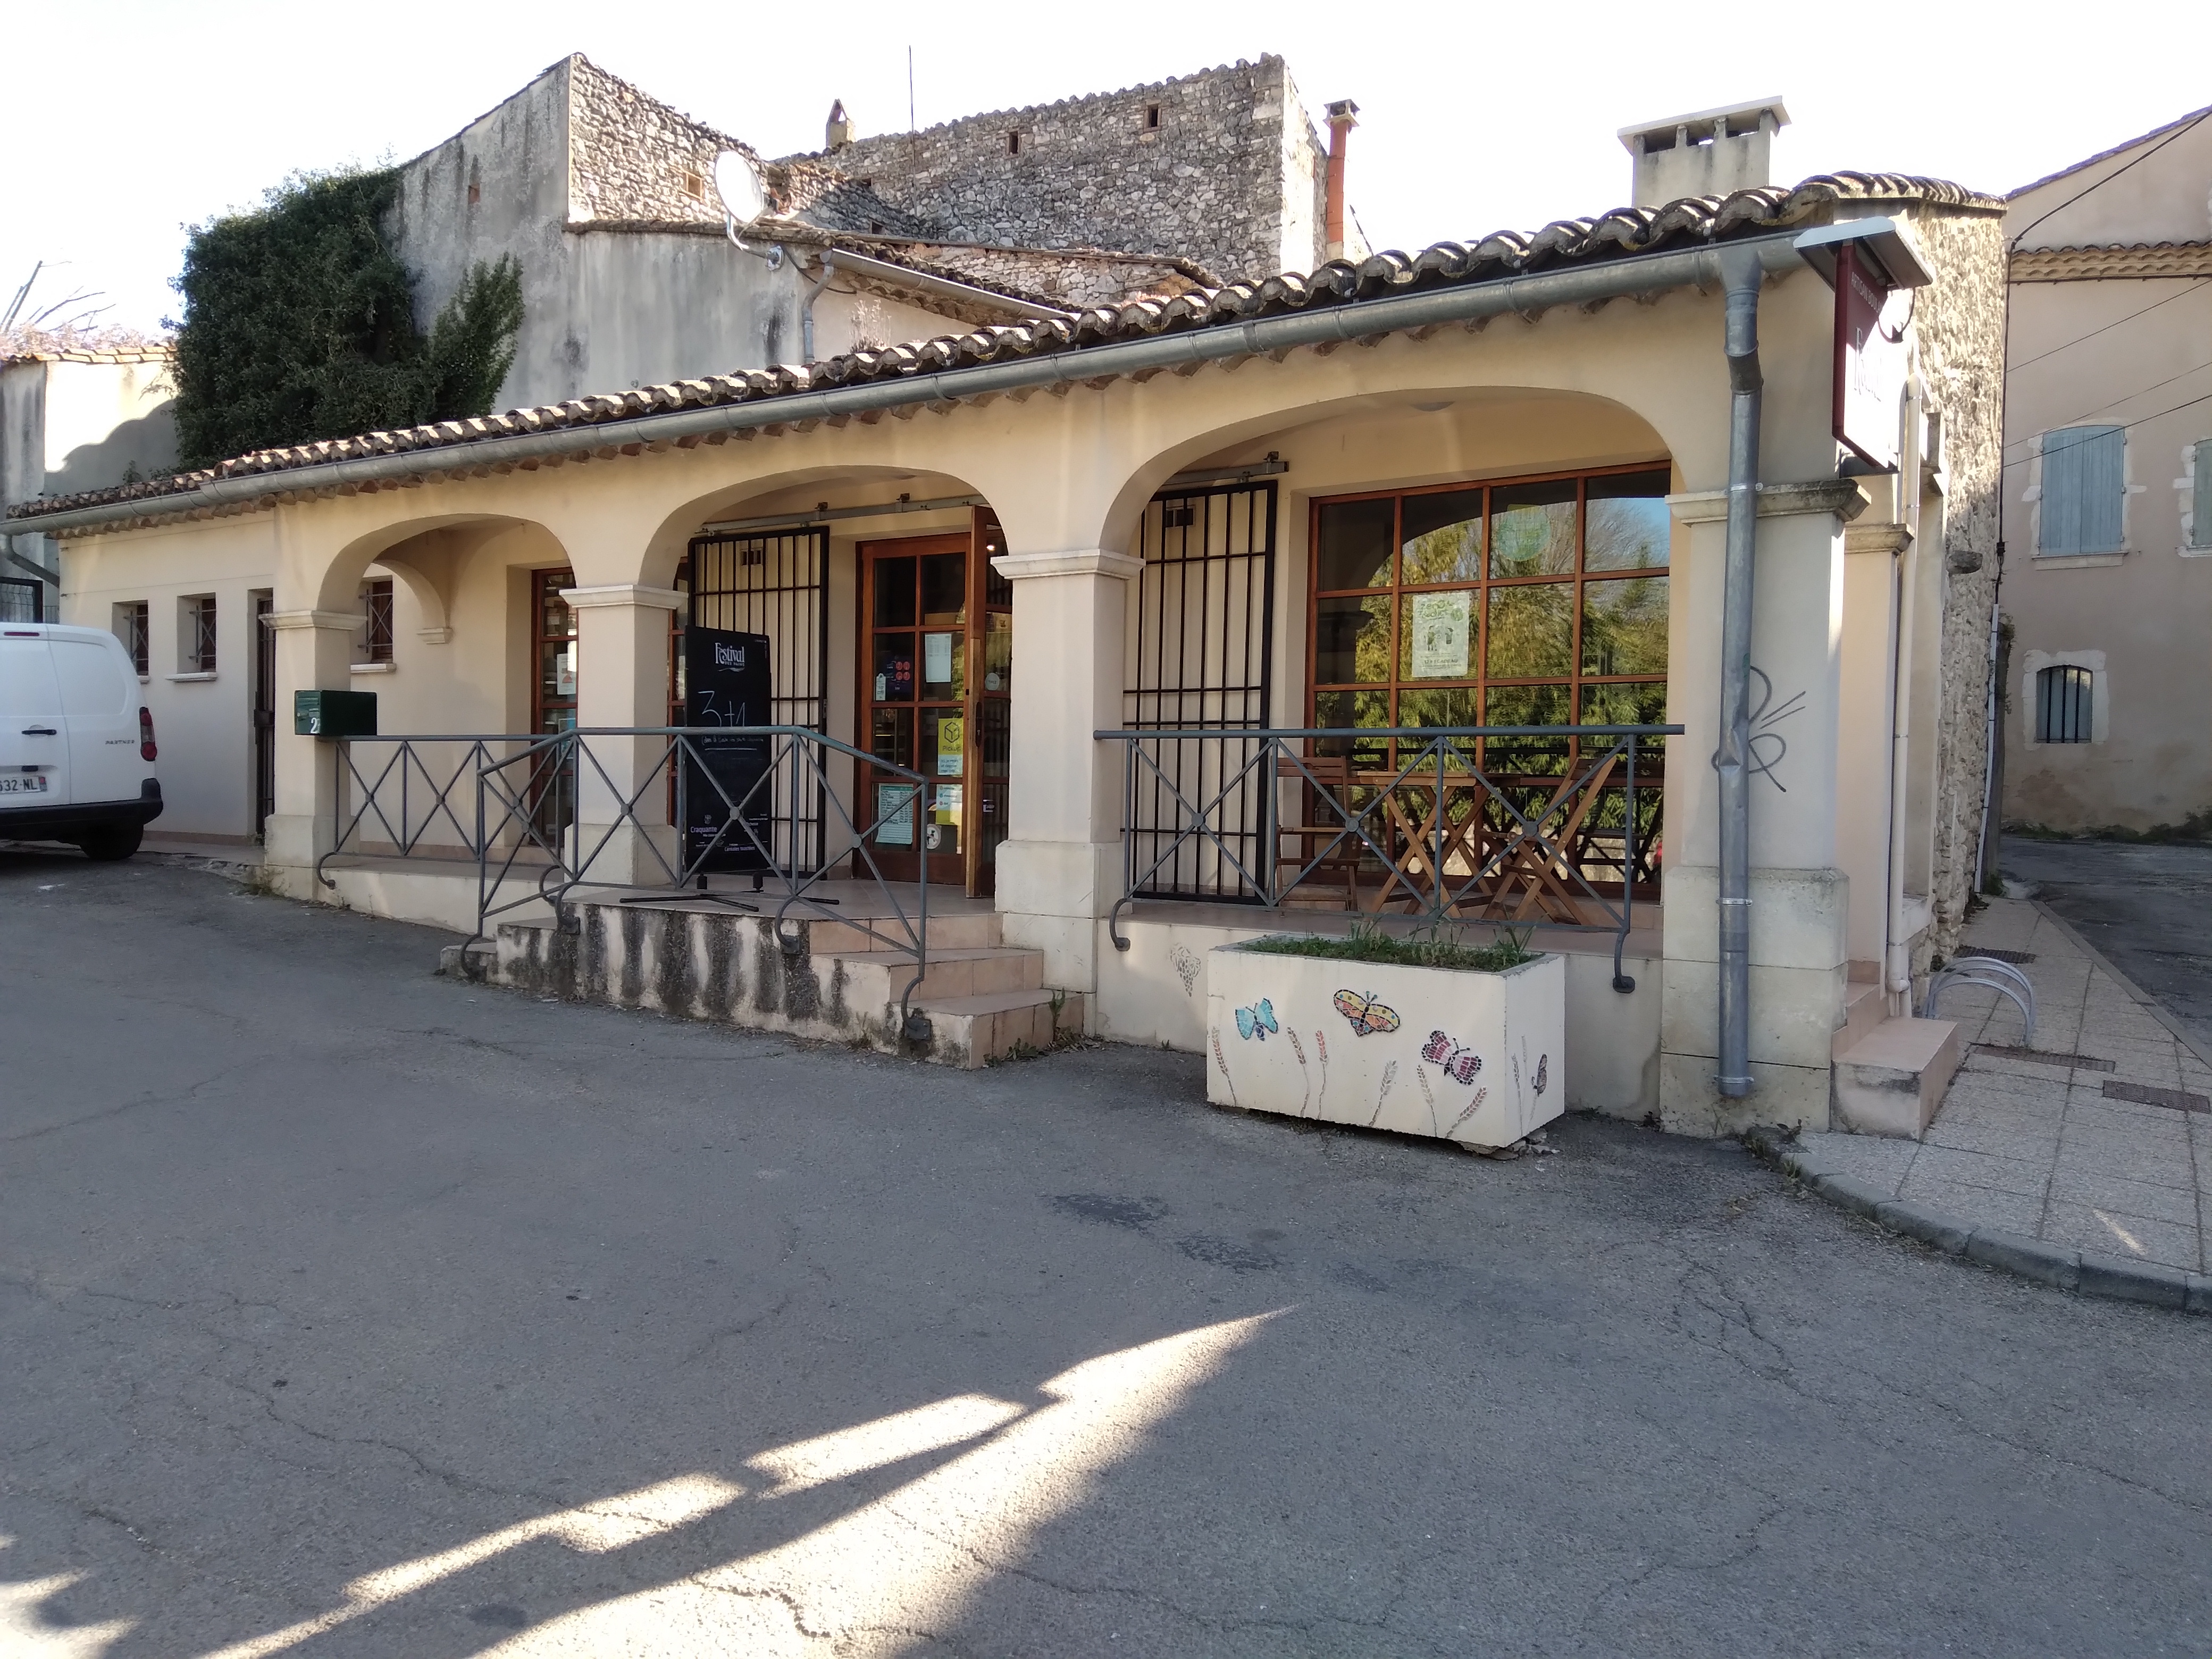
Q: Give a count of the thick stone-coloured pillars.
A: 4